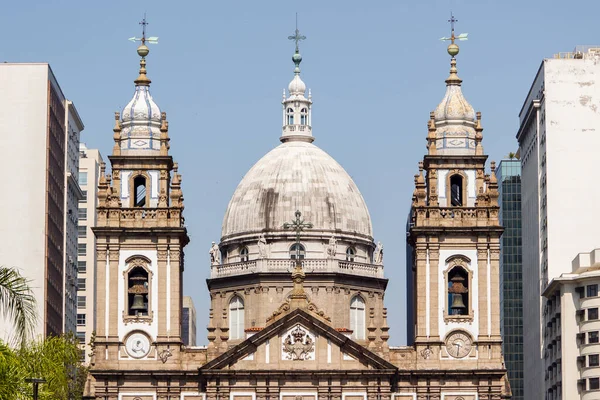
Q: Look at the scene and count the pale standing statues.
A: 4